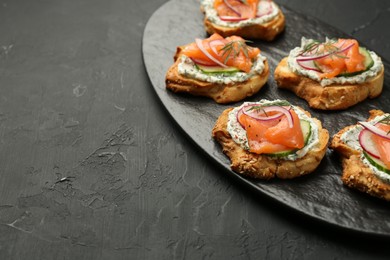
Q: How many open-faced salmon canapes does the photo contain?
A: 5